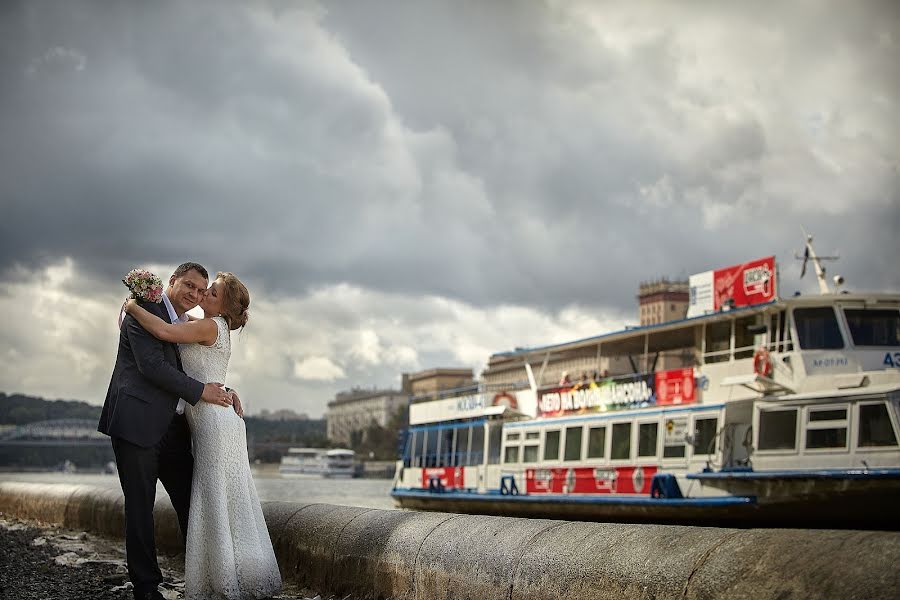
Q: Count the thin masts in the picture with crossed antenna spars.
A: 1